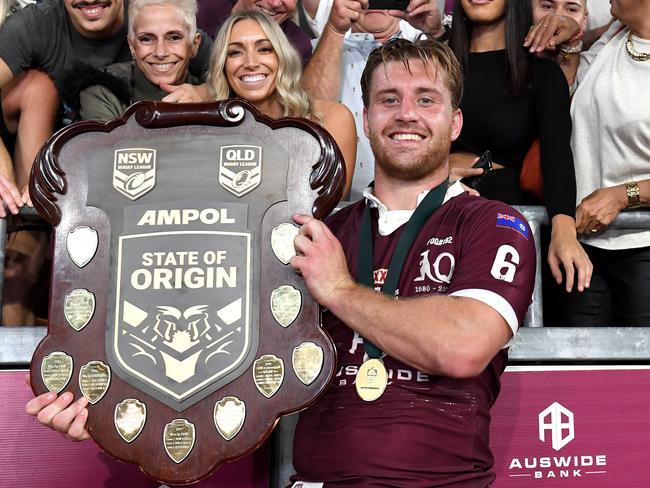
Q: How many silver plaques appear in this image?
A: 11